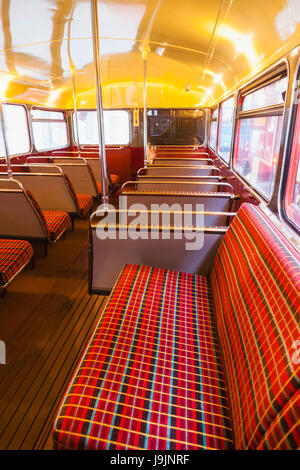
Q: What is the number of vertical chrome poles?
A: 4